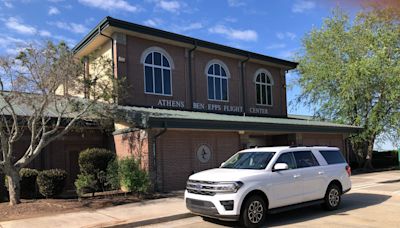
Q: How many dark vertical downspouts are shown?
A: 4